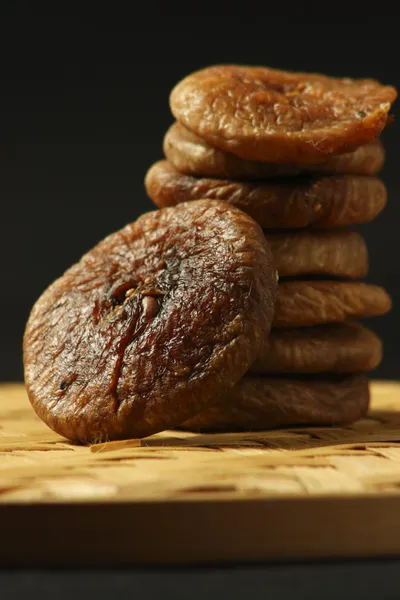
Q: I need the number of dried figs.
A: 8